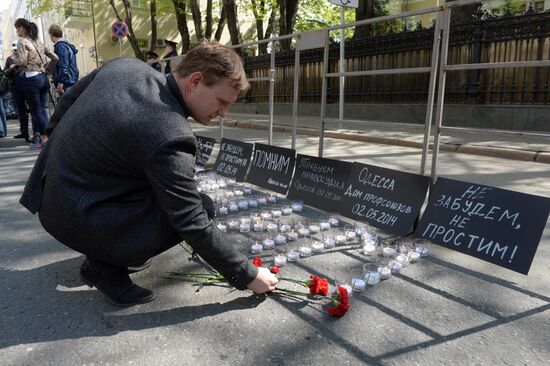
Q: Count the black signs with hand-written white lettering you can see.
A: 6